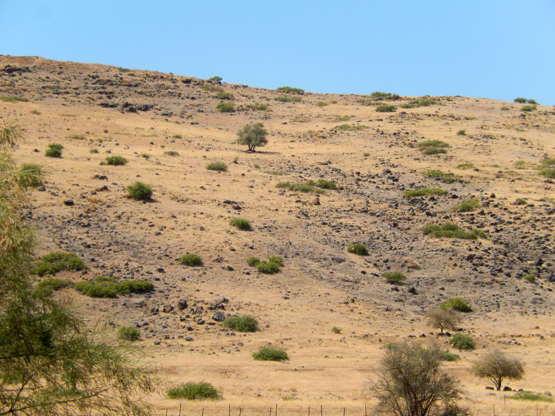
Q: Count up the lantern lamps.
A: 0